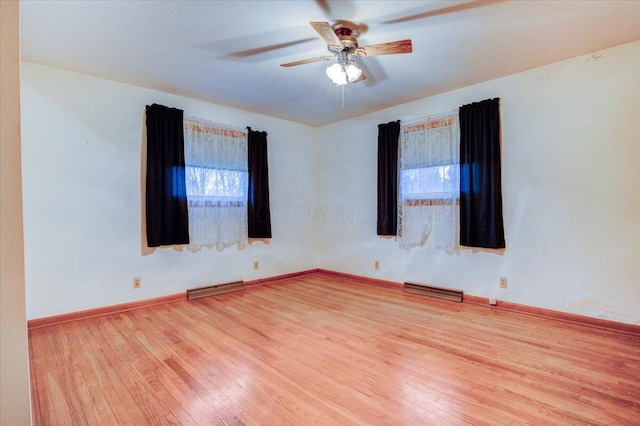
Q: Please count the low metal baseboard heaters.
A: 2